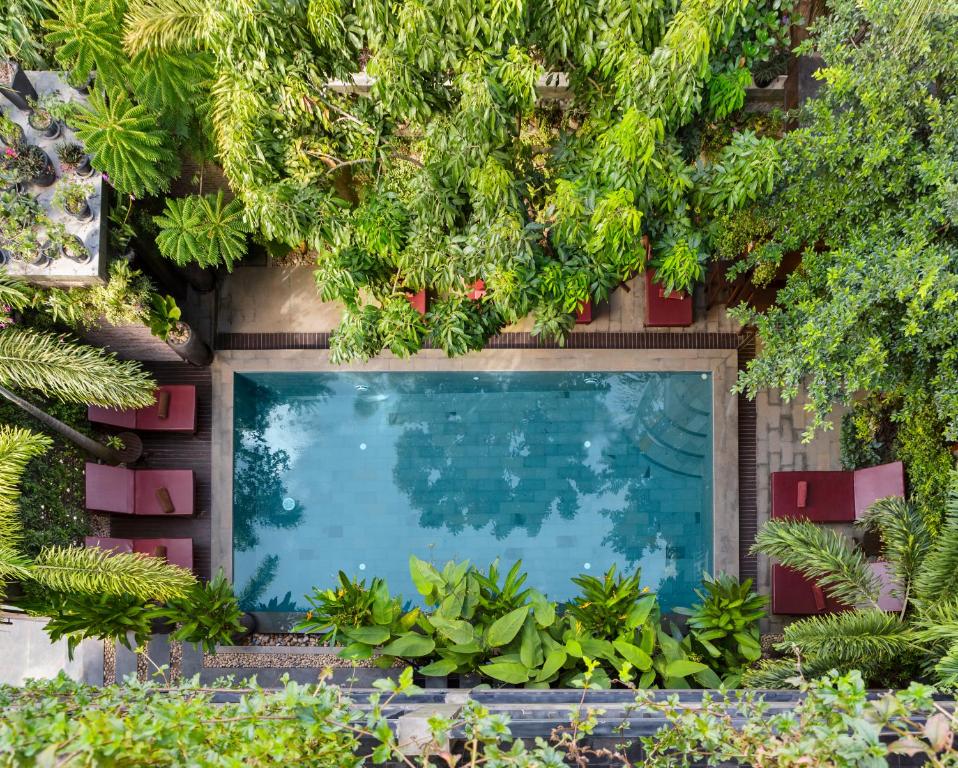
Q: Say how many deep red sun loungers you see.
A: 9